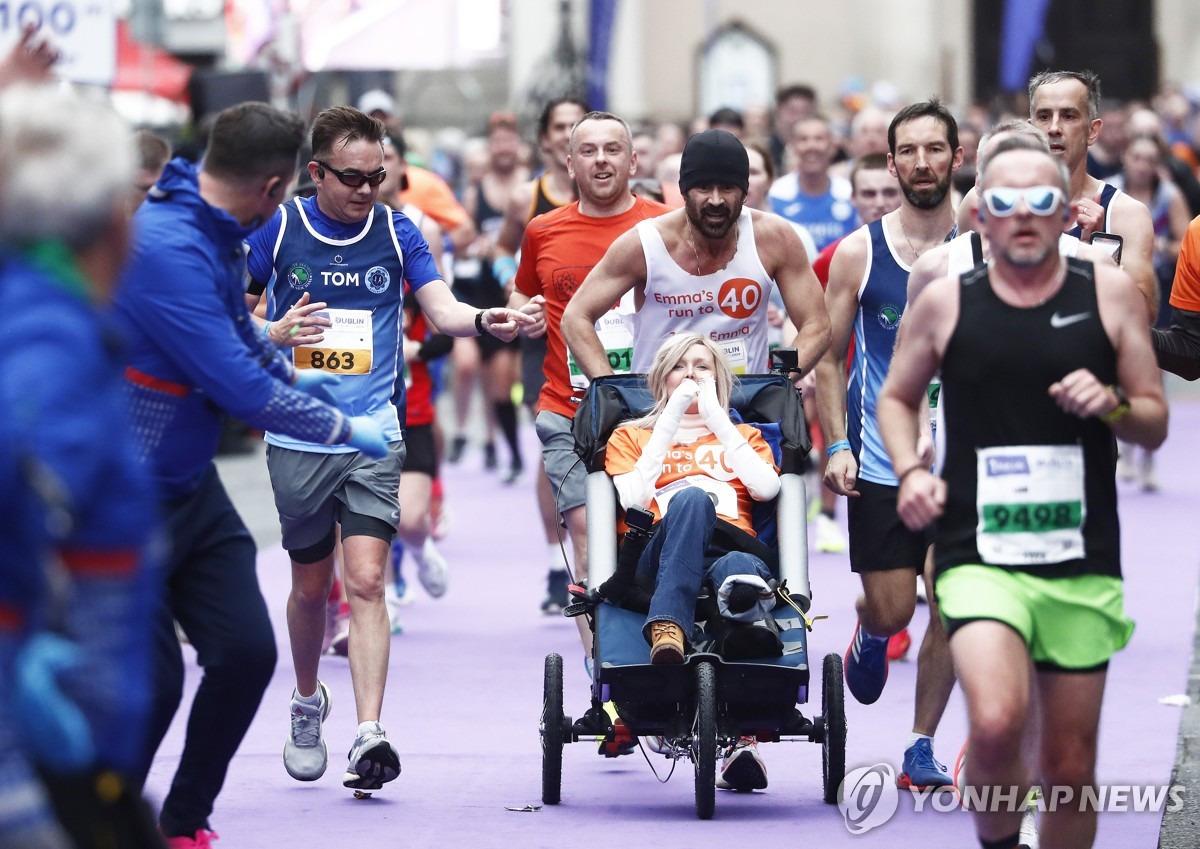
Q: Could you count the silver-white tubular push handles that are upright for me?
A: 2